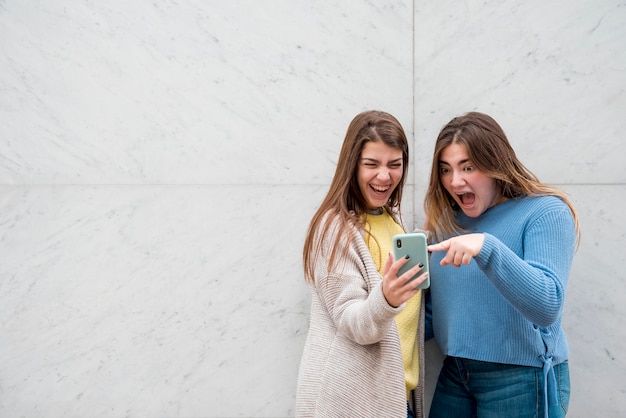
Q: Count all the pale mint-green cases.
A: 1